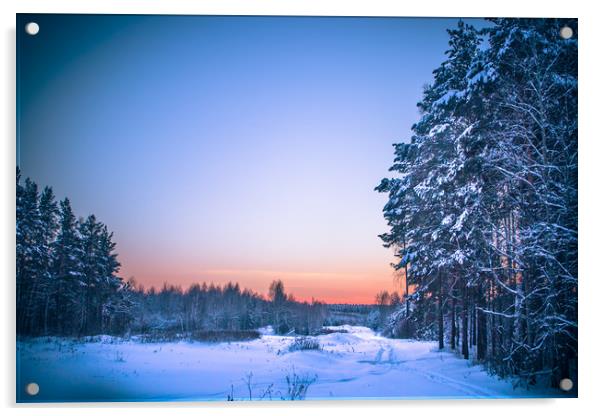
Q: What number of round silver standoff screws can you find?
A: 4